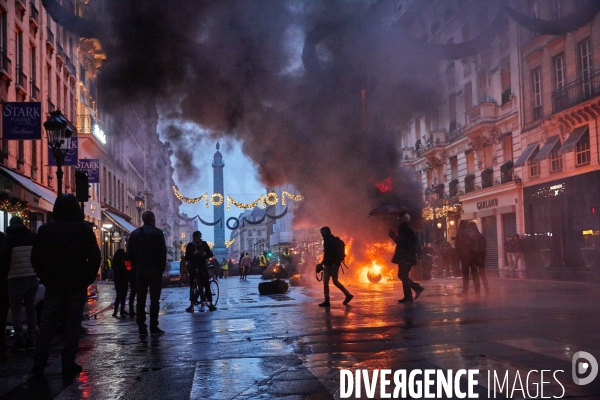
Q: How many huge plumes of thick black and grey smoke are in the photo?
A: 1